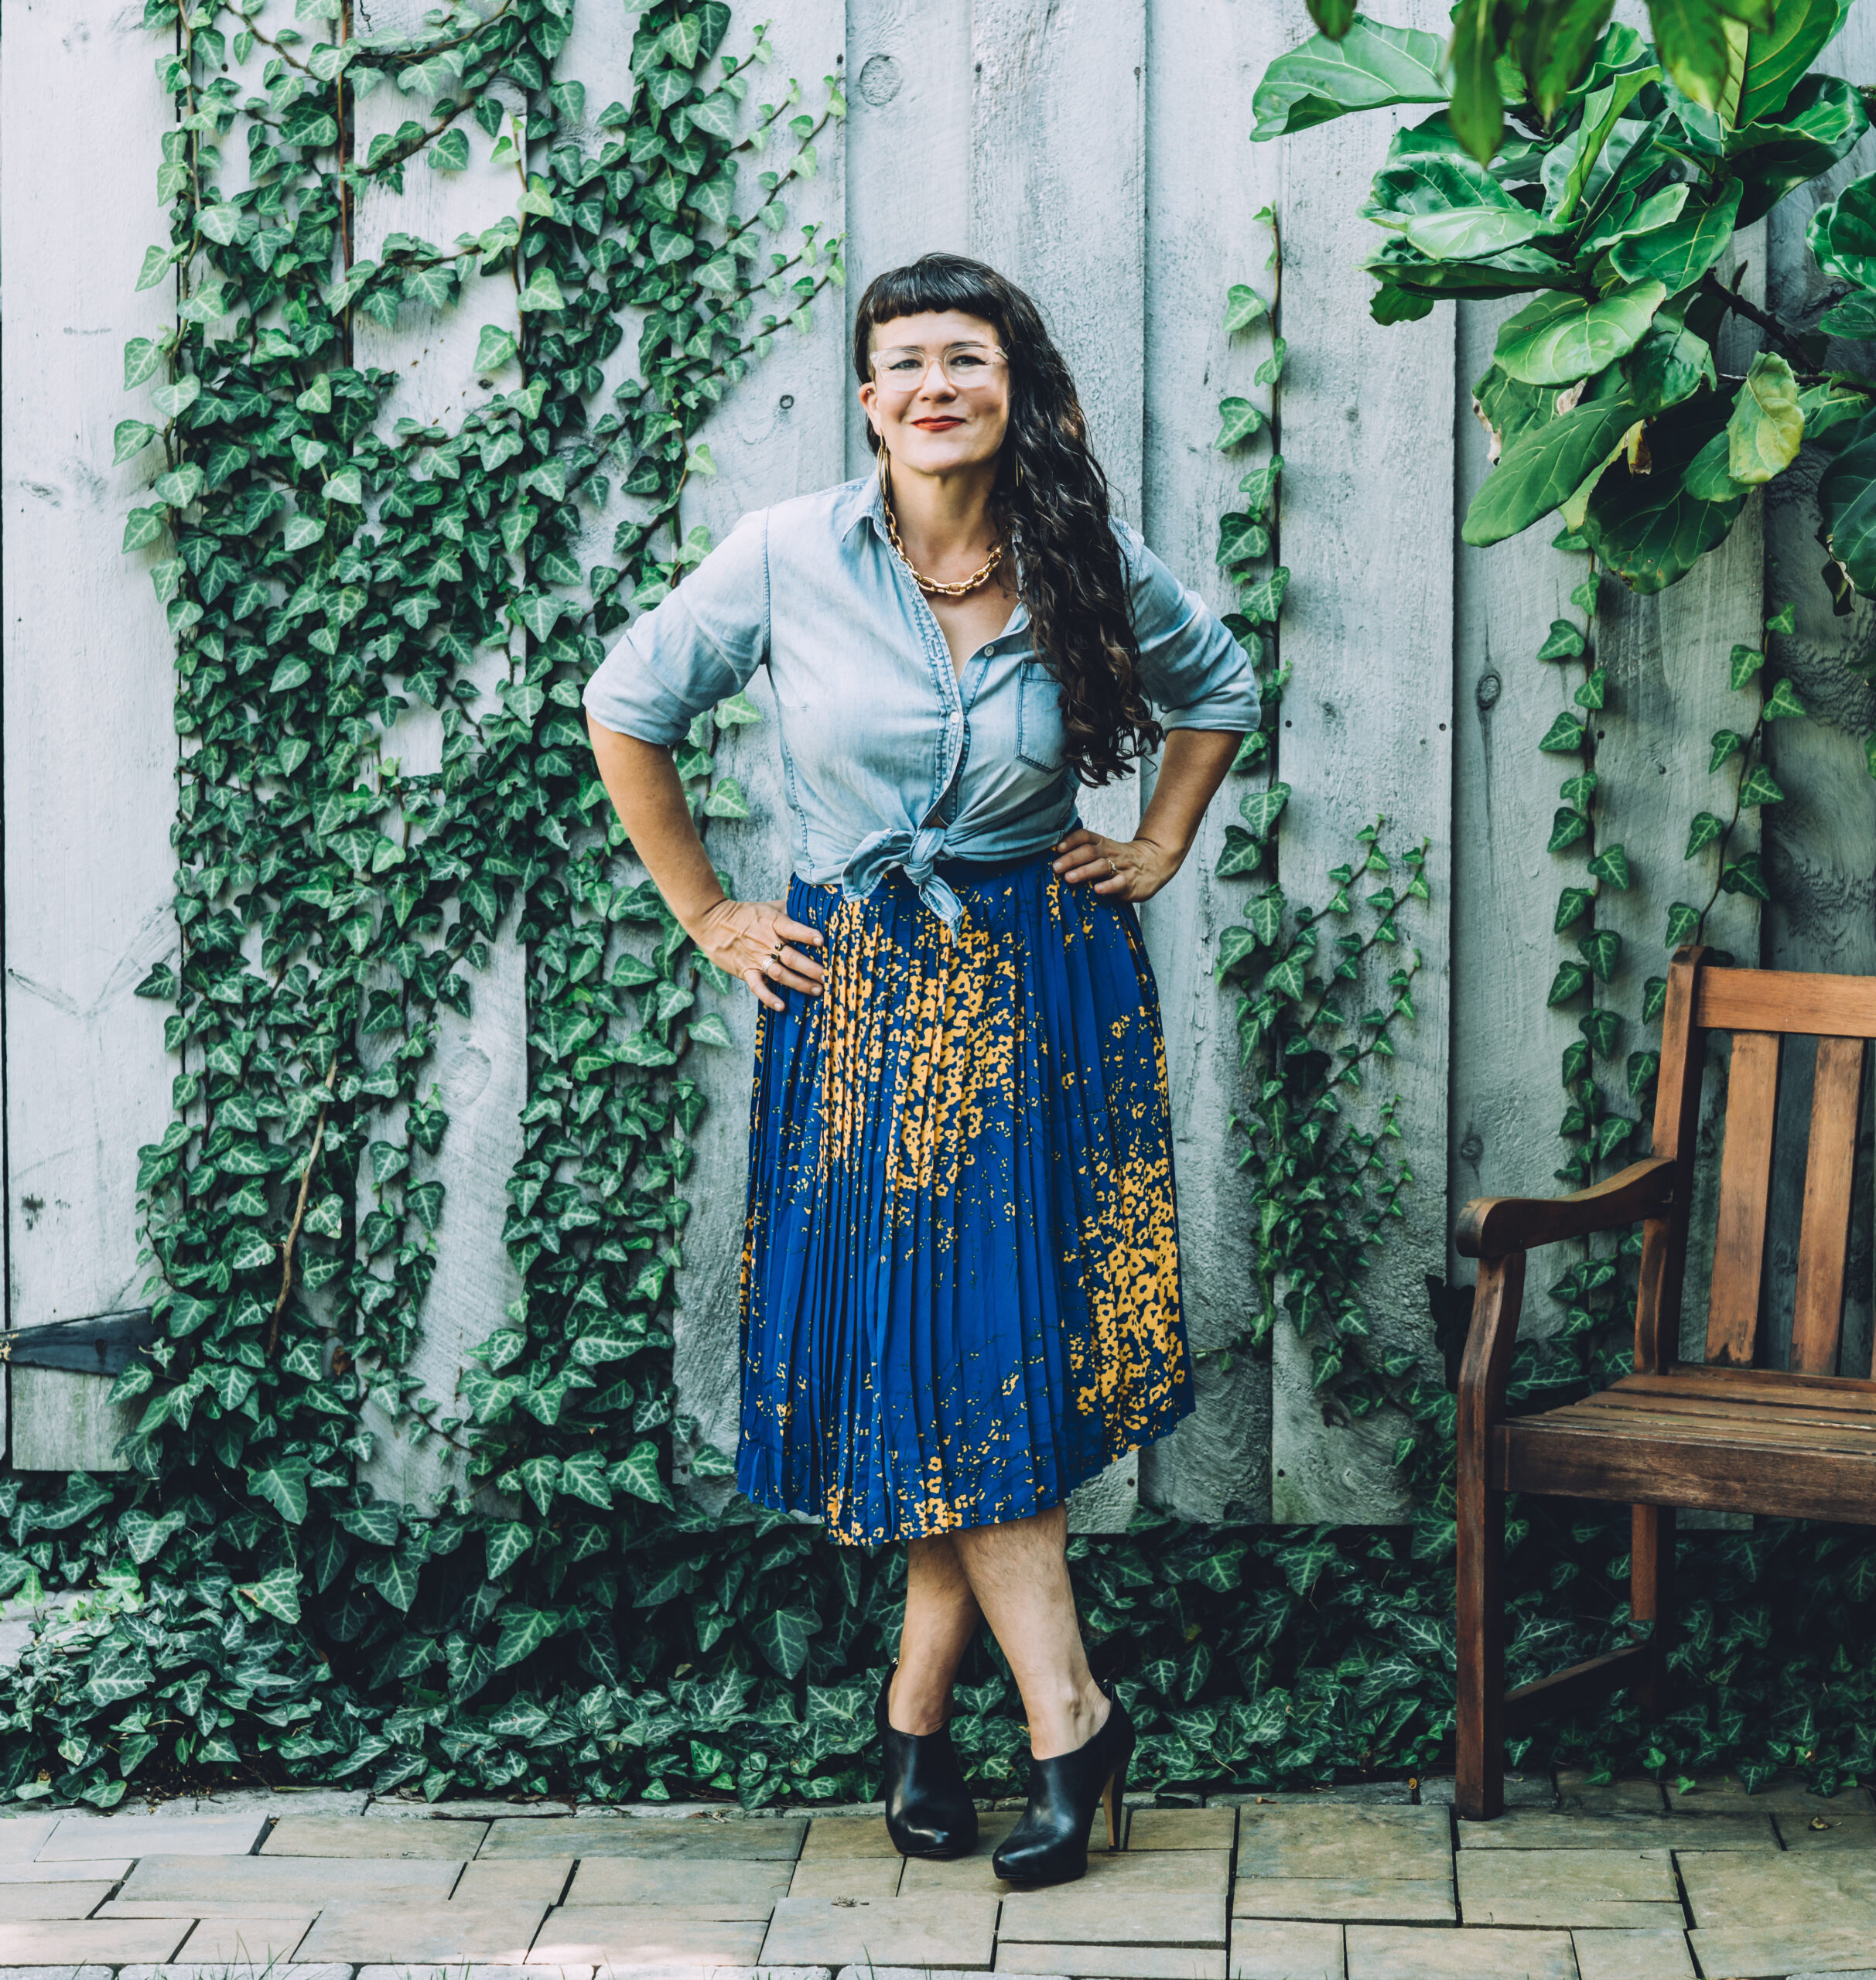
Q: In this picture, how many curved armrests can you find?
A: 1